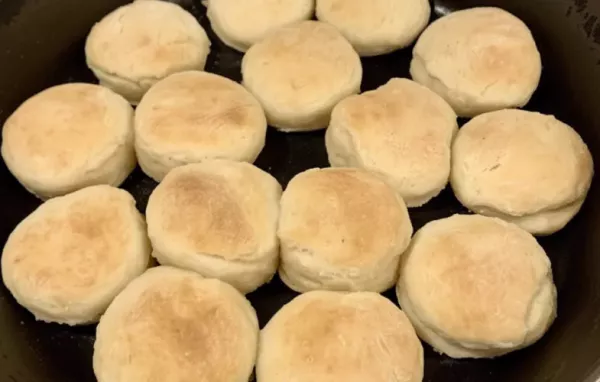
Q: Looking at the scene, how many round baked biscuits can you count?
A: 15